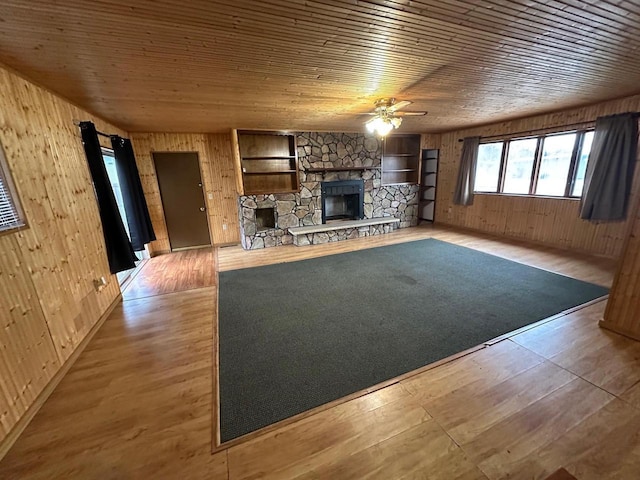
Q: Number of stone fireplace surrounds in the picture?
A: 1